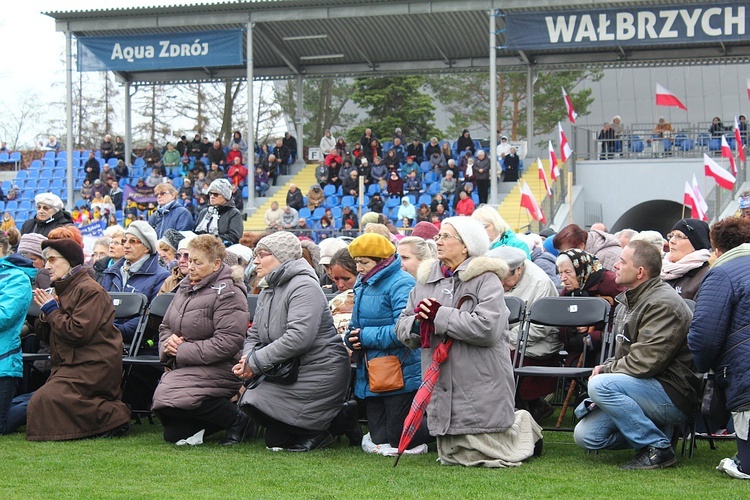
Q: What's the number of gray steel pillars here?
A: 6